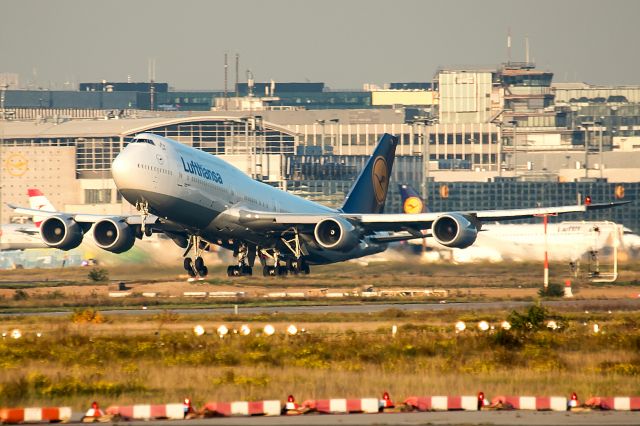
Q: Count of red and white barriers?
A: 7